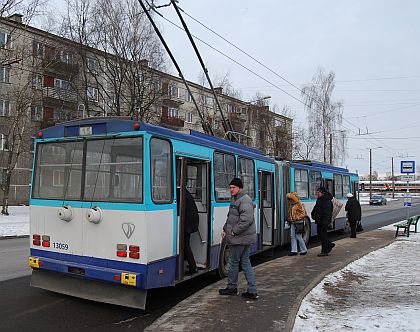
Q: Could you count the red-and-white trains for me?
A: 1